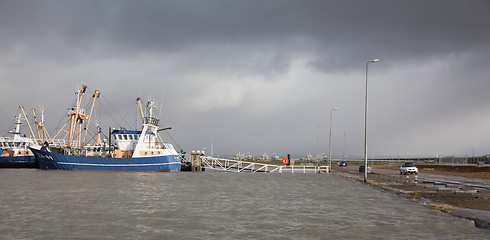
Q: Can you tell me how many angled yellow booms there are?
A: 5